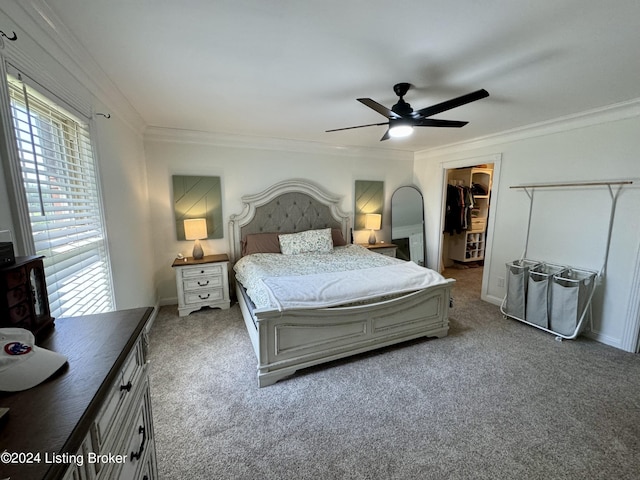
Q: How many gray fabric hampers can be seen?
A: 3